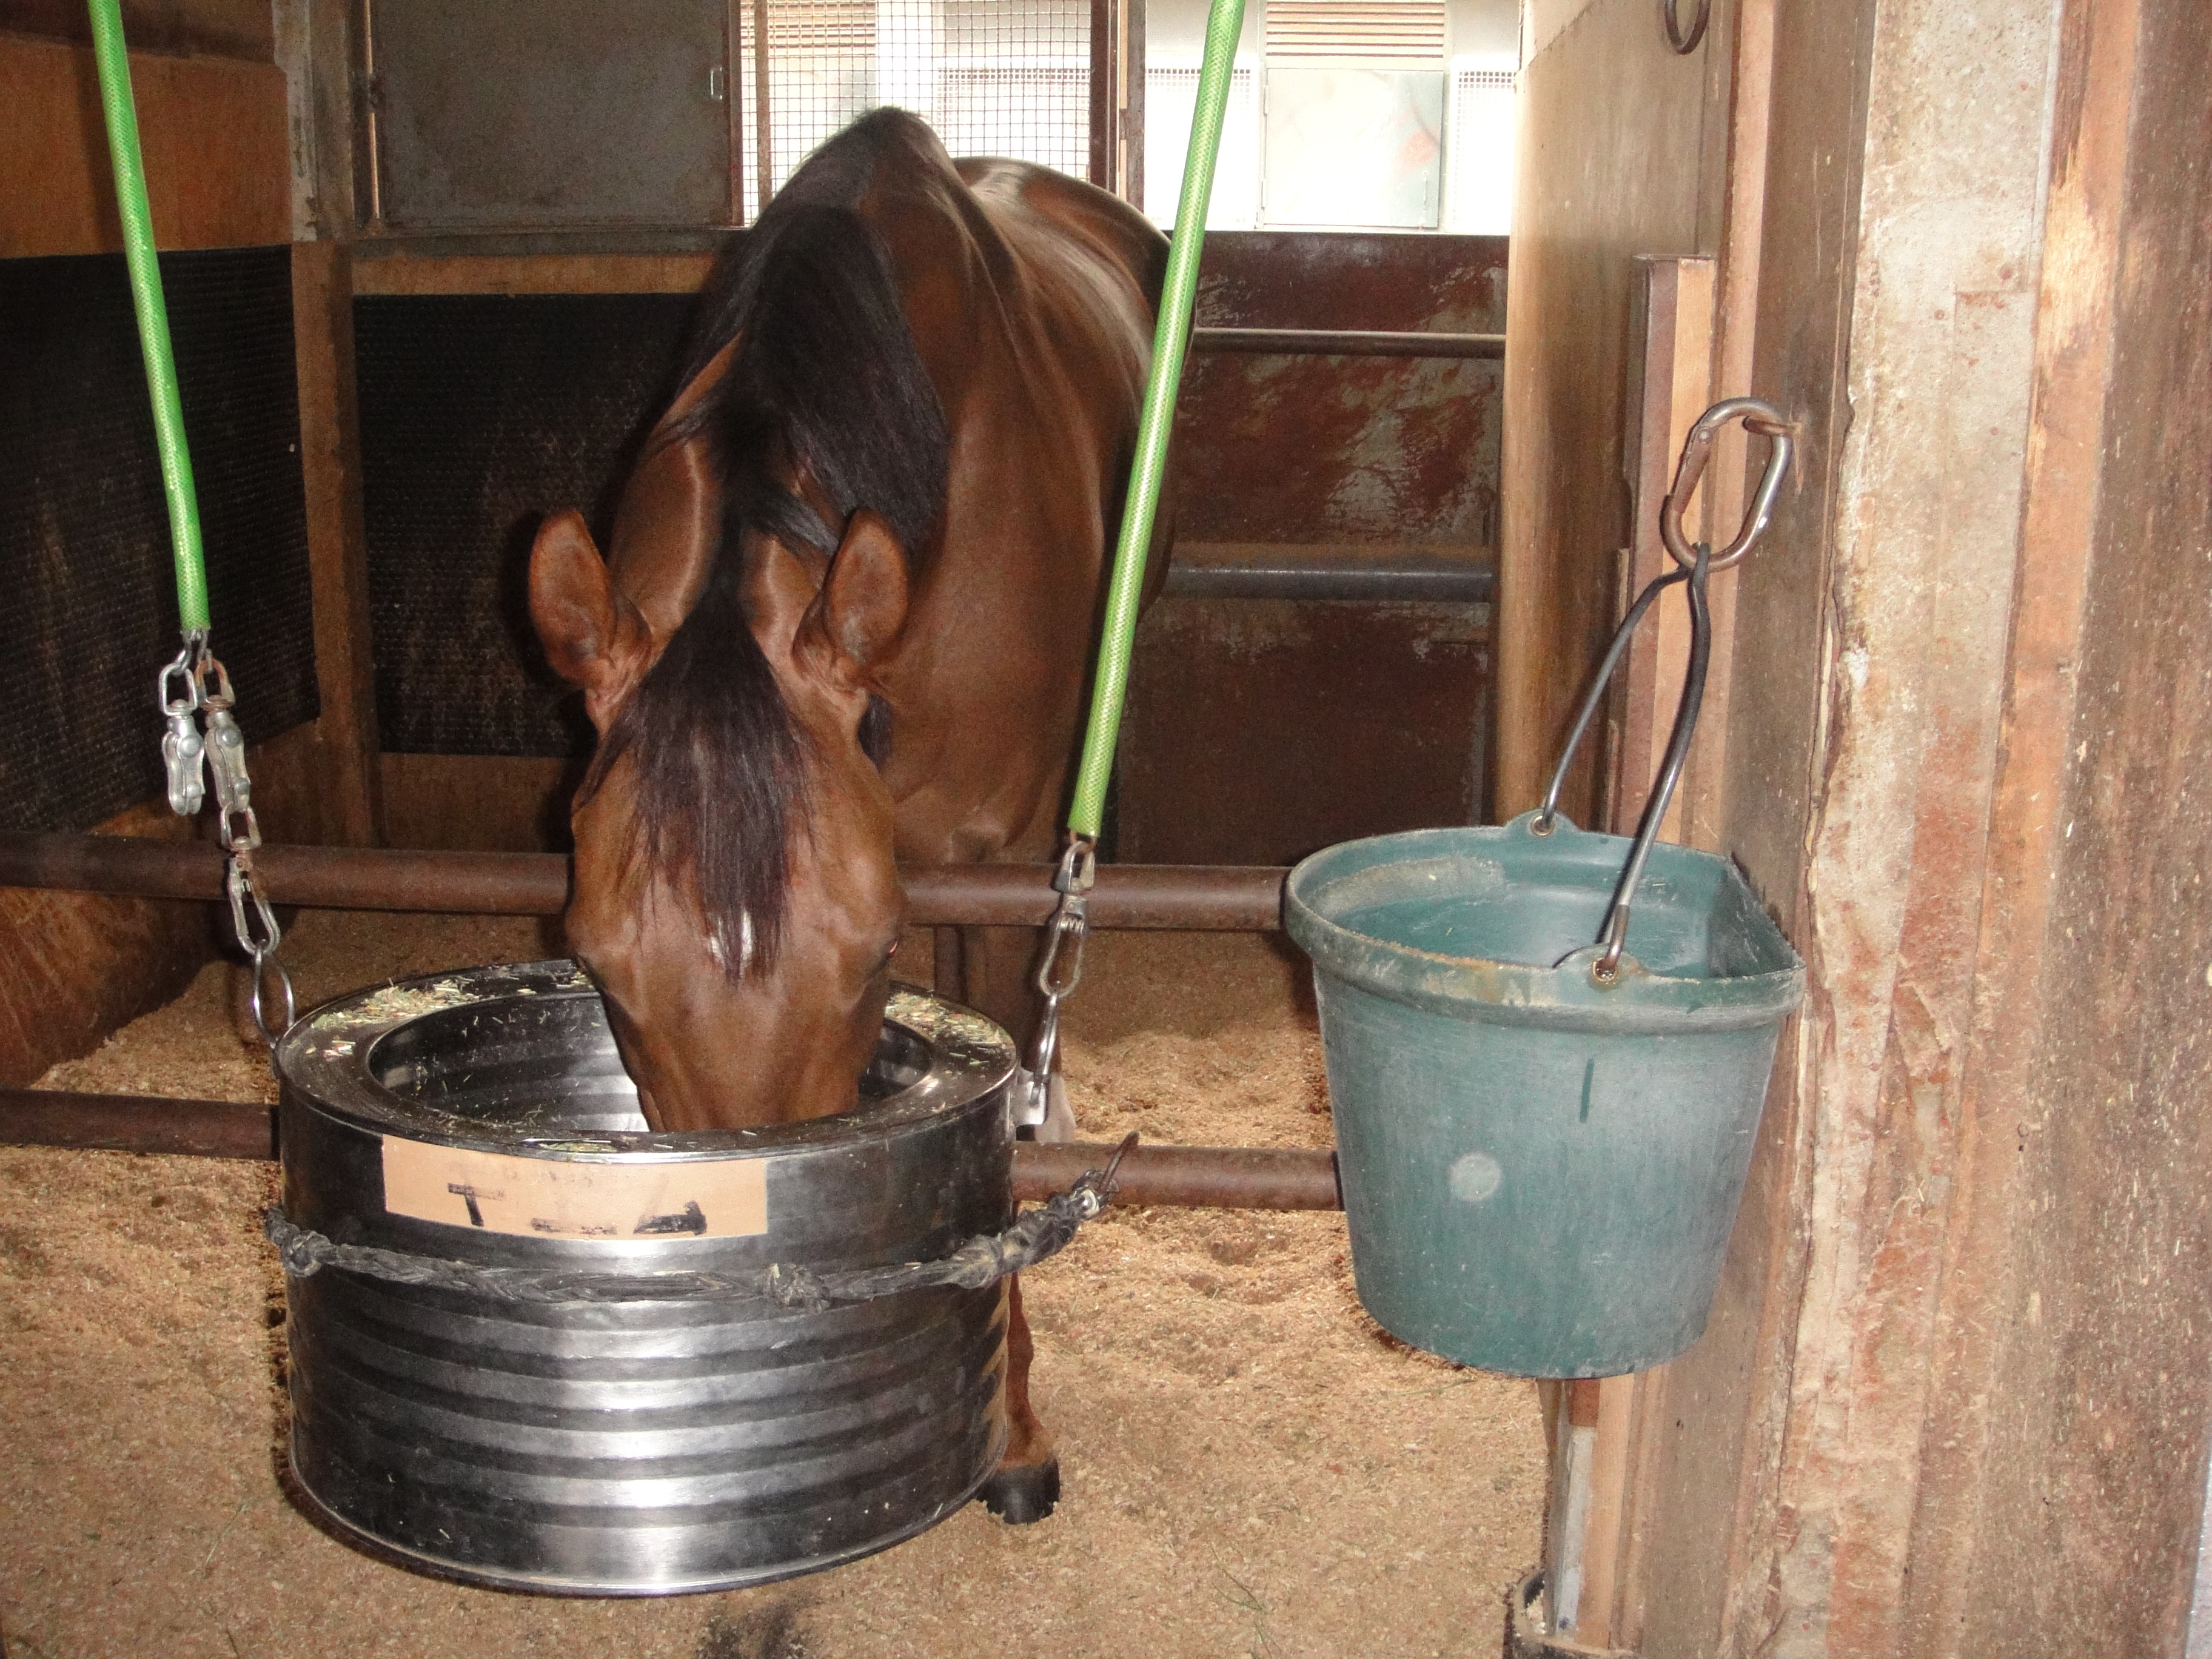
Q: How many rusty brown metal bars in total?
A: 2